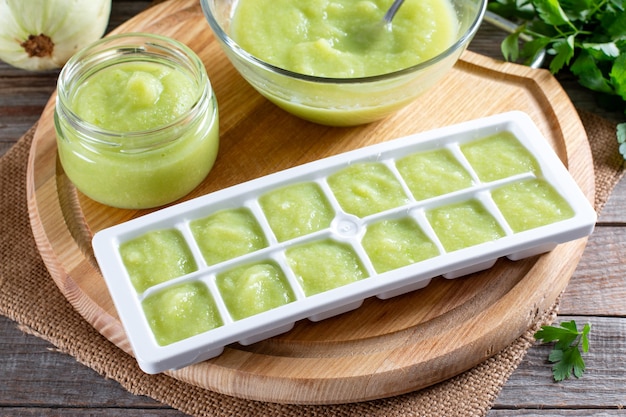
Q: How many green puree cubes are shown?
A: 12